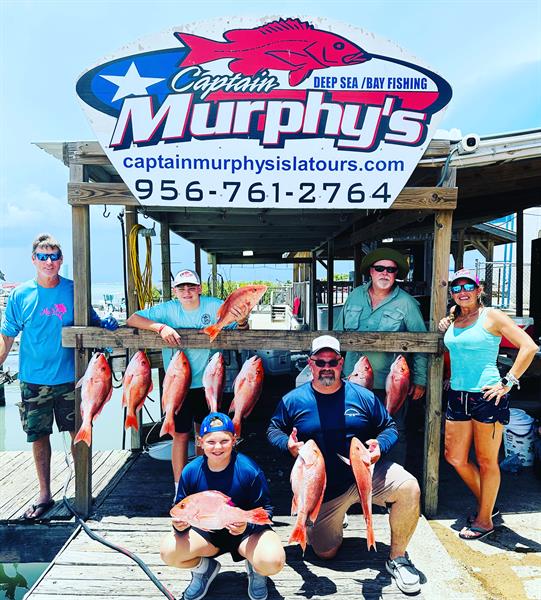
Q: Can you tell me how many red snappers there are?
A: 11